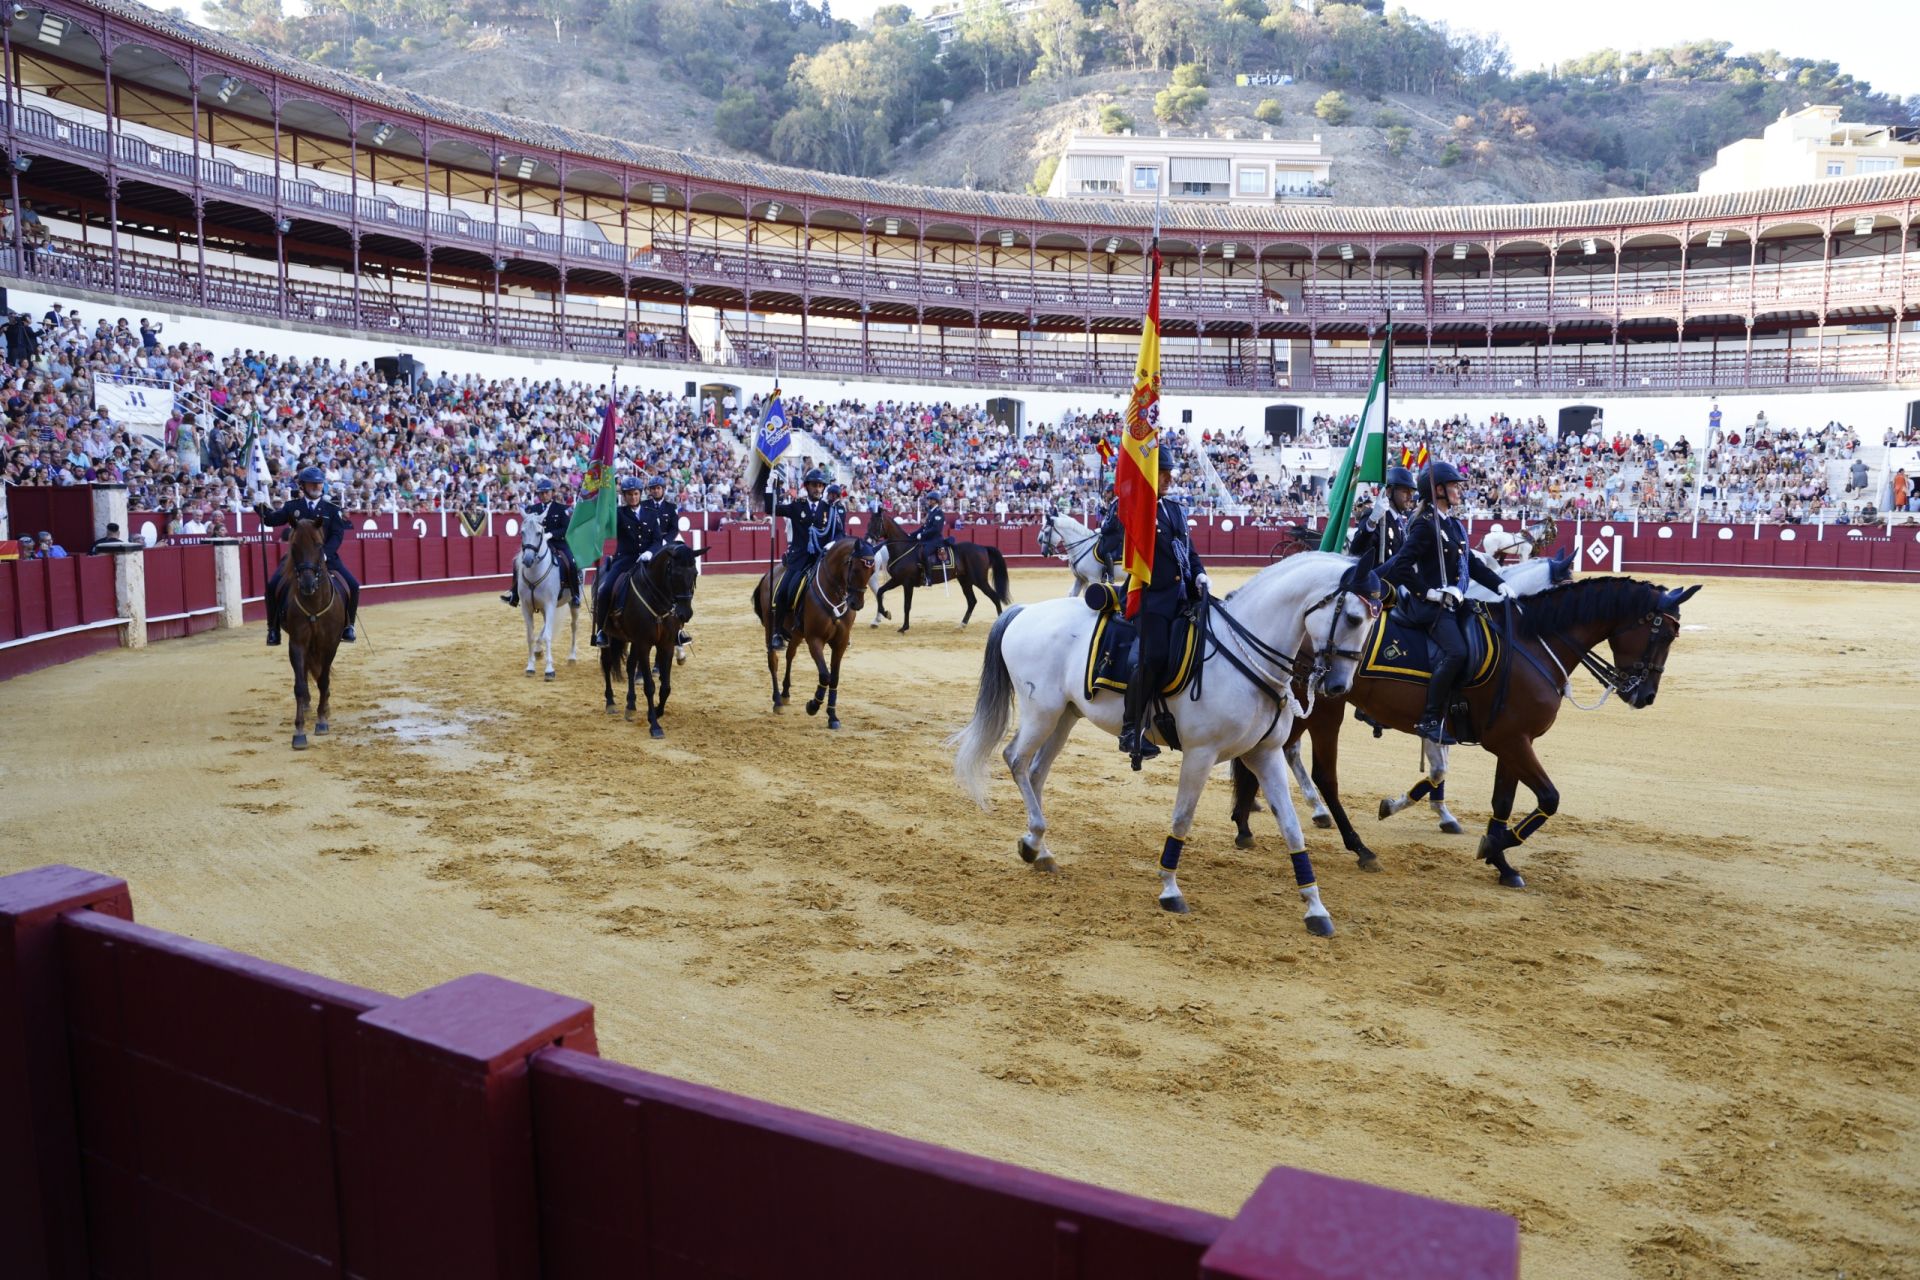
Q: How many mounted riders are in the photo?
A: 11